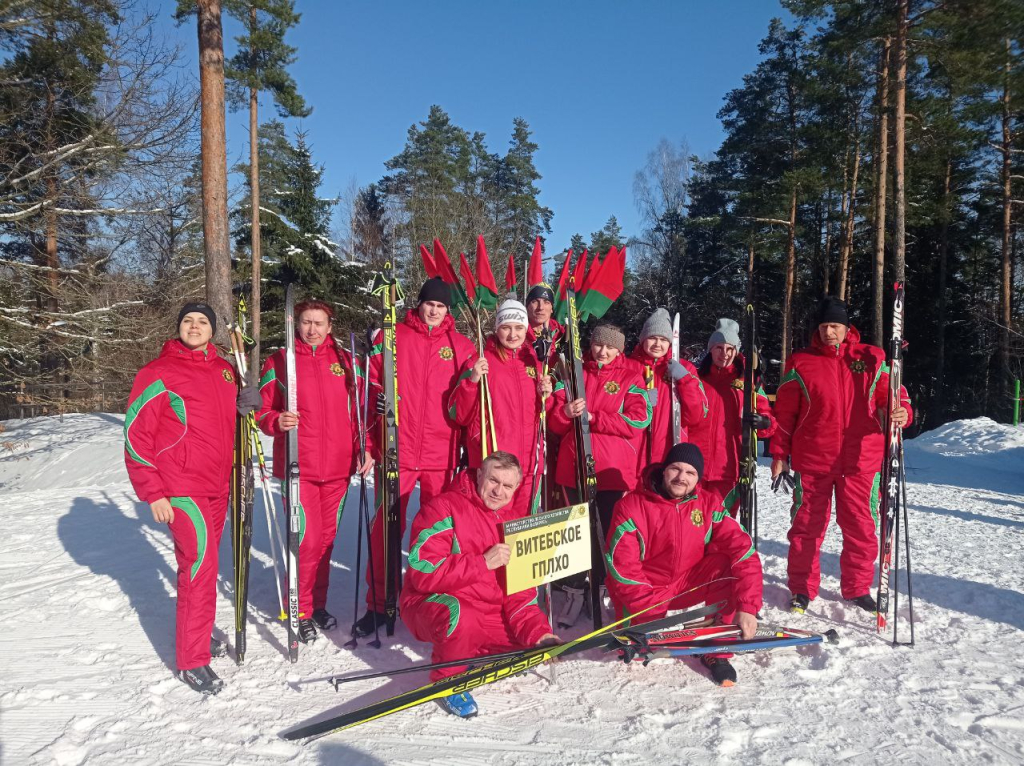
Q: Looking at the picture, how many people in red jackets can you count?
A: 11